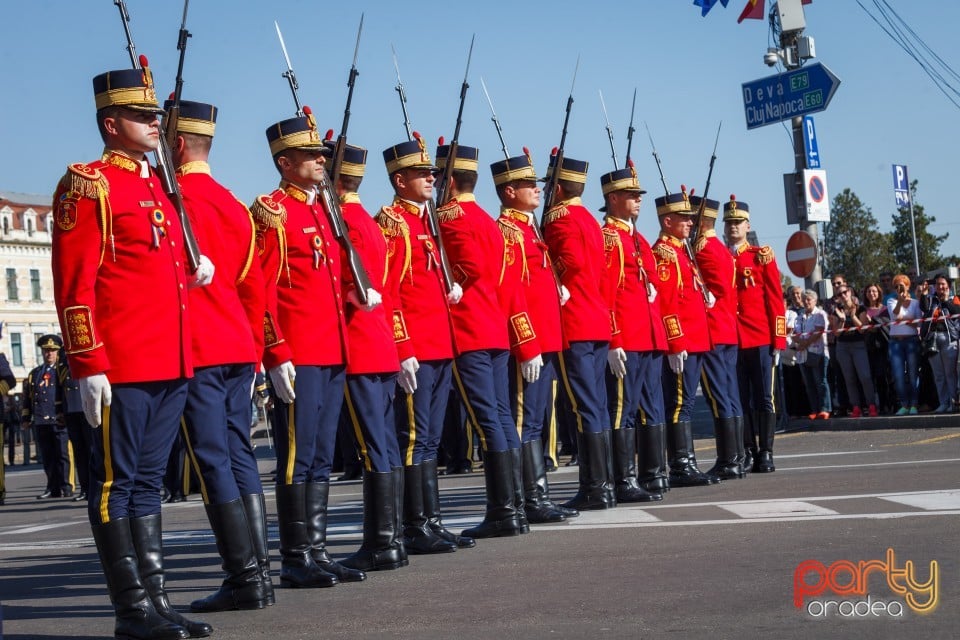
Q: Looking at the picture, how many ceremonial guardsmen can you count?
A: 12